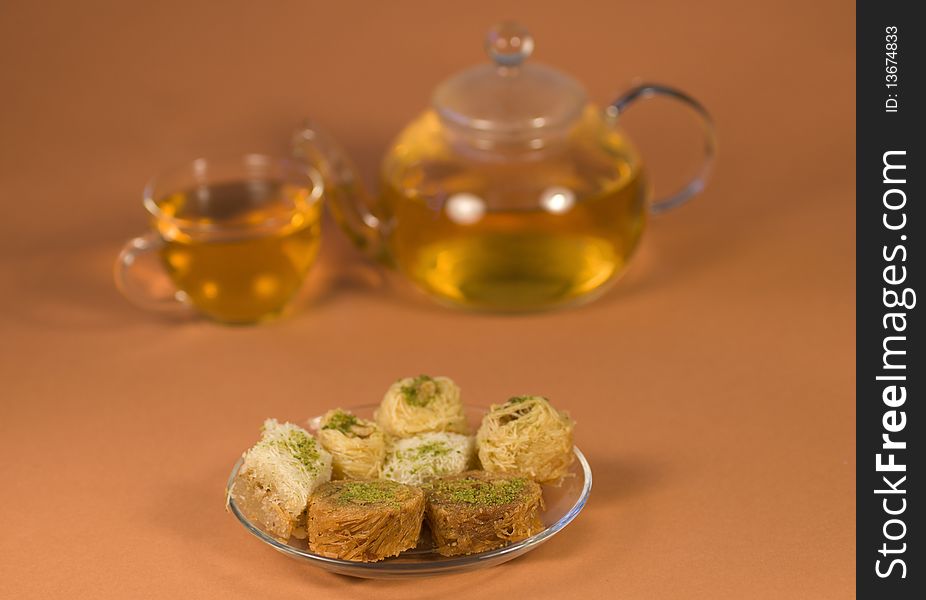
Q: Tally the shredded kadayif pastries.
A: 7